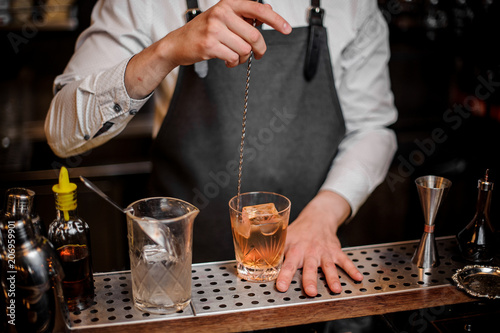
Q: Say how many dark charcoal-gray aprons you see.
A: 1